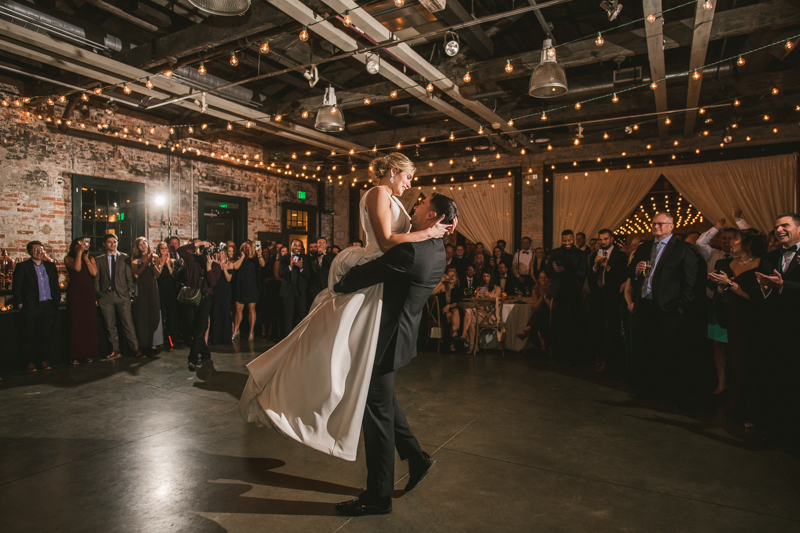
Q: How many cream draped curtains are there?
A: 4